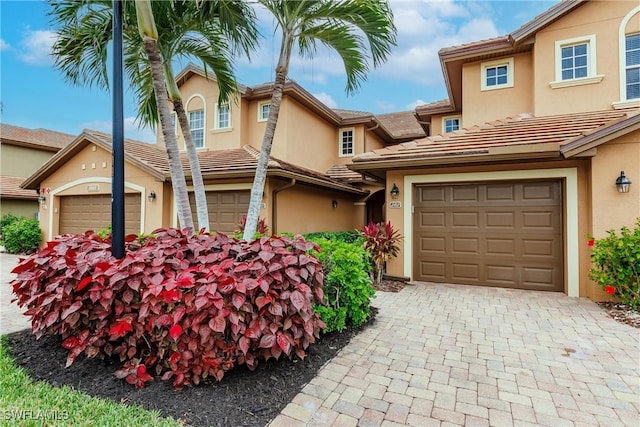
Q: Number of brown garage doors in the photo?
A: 3